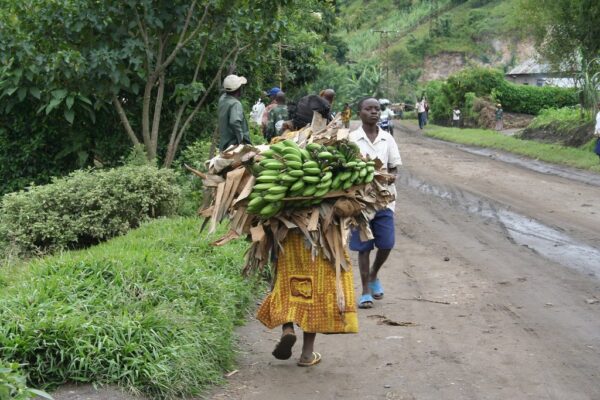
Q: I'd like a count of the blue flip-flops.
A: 2